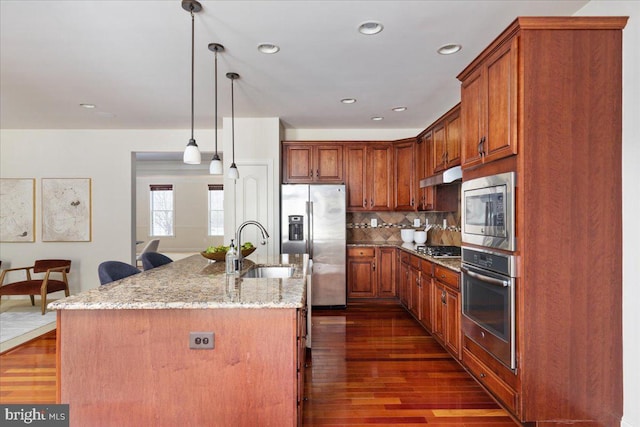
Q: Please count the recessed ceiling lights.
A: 7